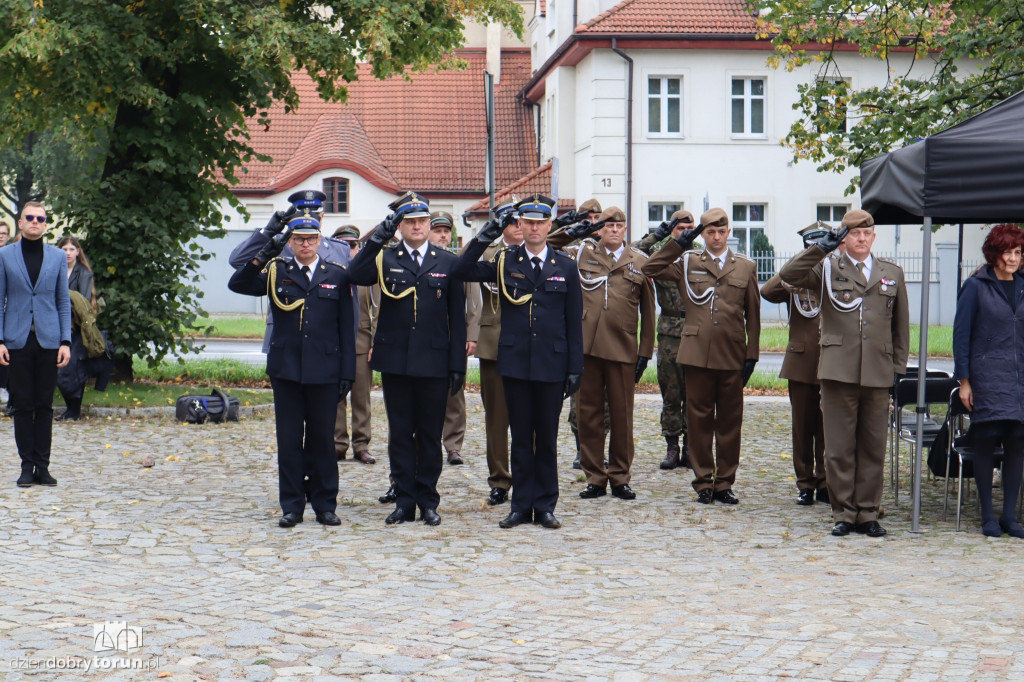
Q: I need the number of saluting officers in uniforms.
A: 11